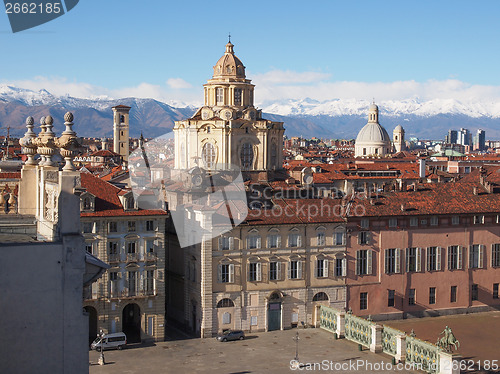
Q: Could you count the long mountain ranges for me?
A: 1